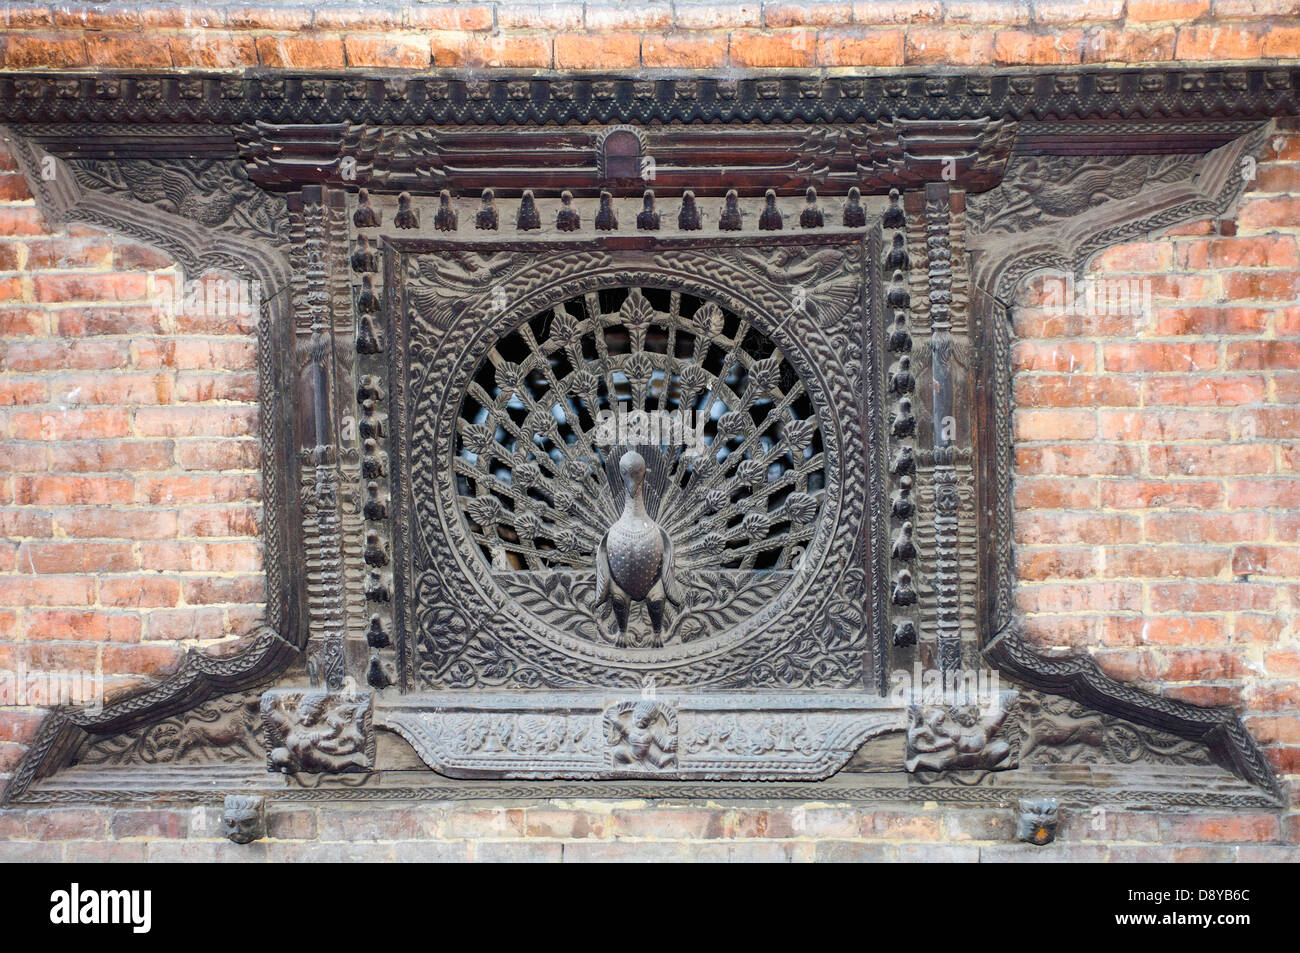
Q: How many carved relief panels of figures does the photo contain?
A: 3